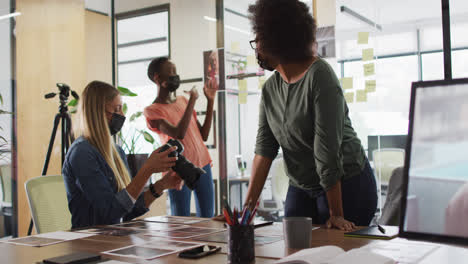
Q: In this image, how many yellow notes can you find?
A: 12